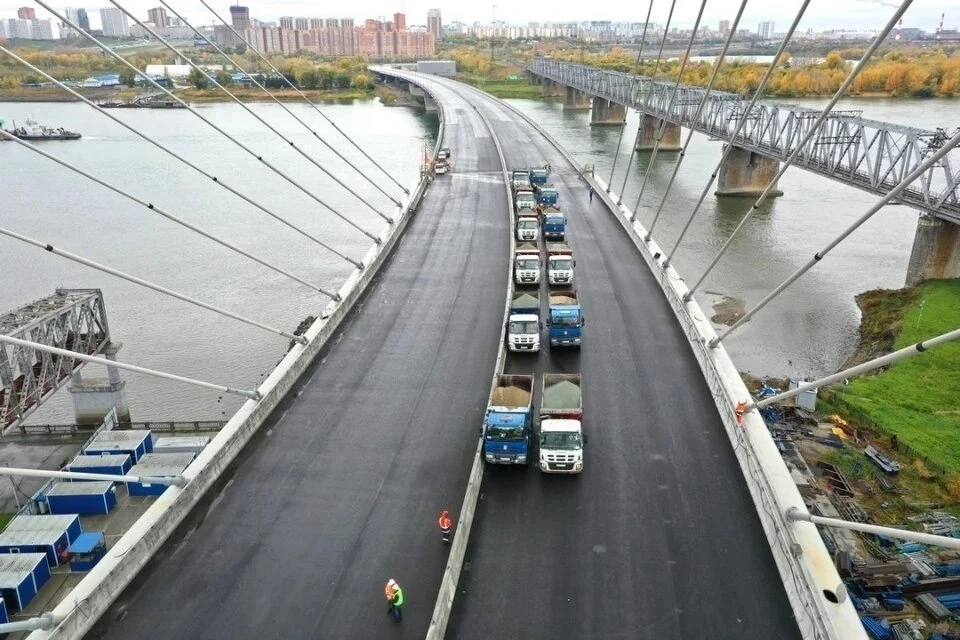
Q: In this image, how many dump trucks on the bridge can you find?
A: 12